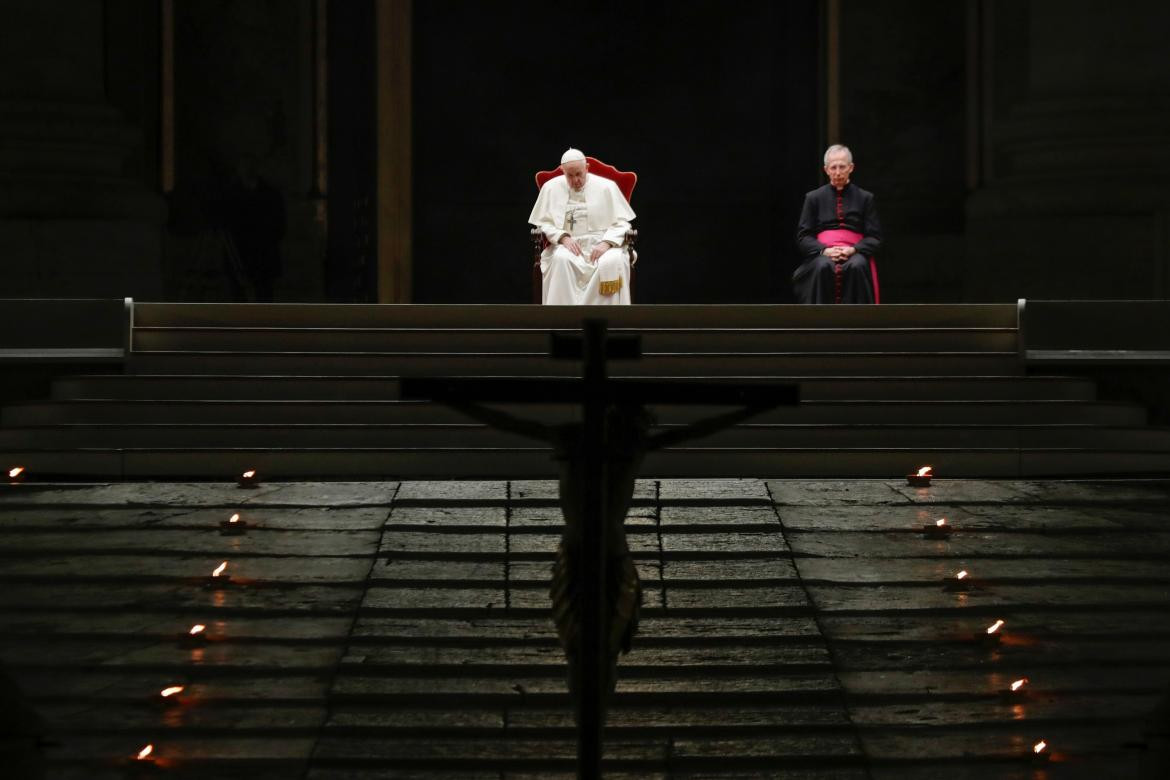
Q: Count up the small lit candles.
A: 13